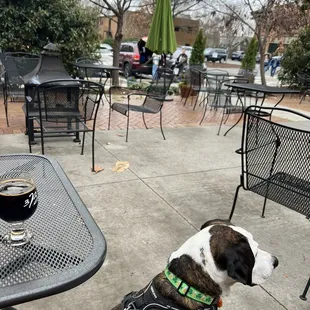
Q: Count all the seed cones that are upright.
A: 0